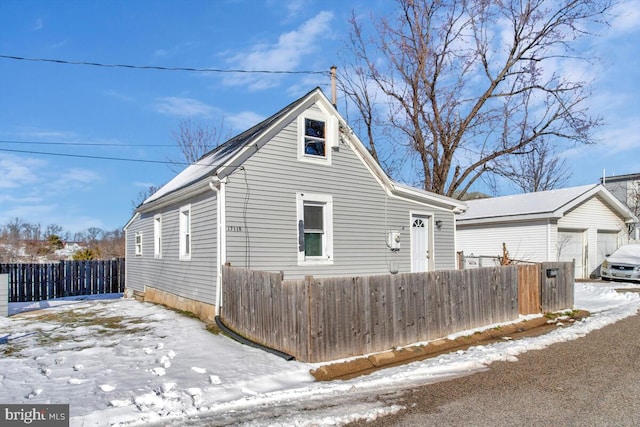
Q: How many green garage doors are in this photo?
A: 0